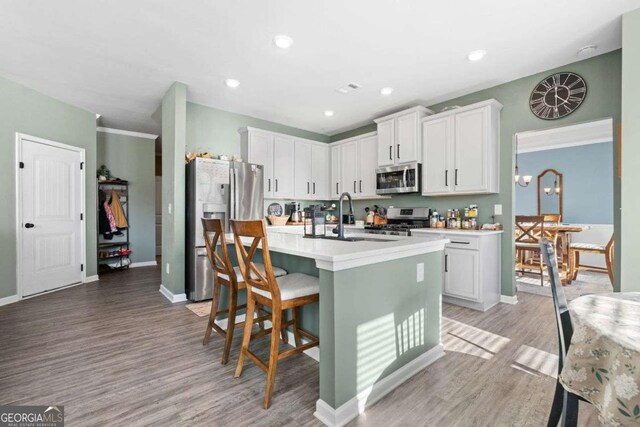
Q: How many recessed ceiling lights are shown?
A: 5